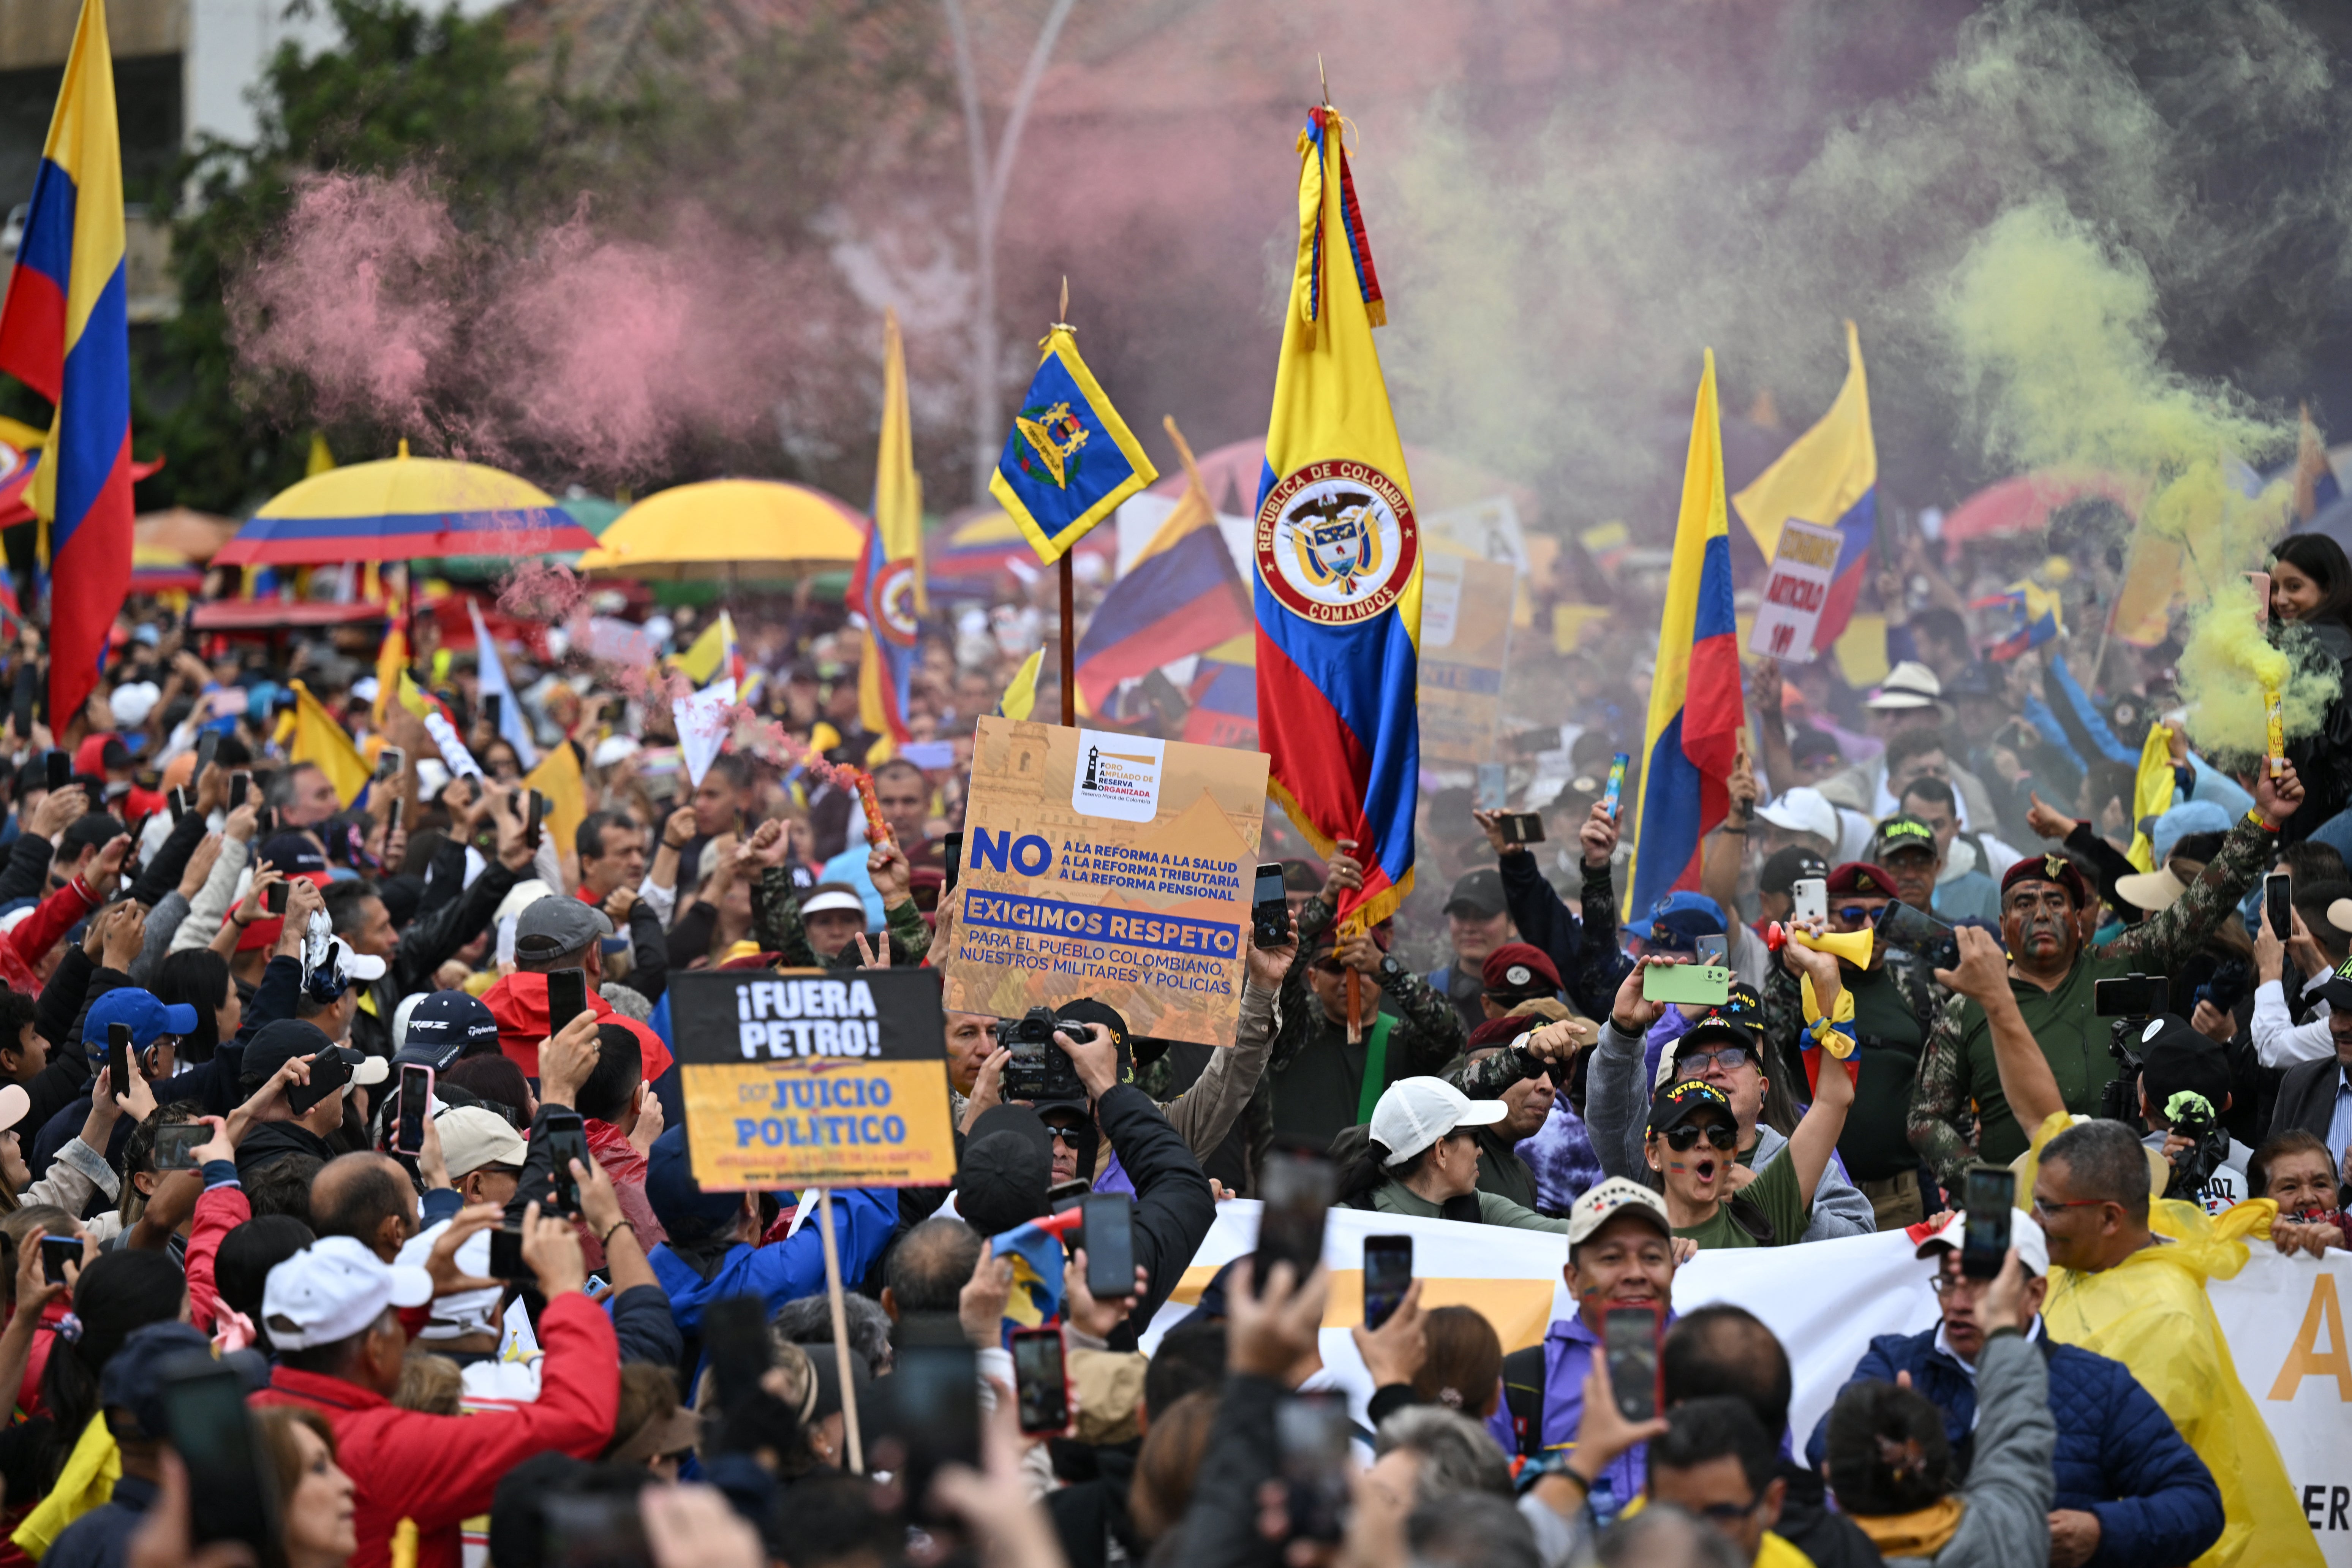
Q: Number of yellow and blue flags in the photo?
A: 1